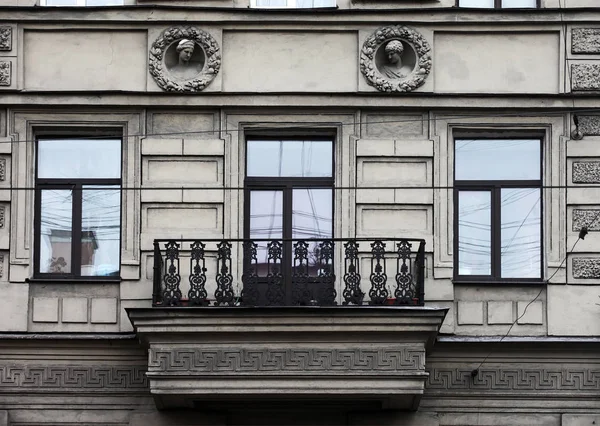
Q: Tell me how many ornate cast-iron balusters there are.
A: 10